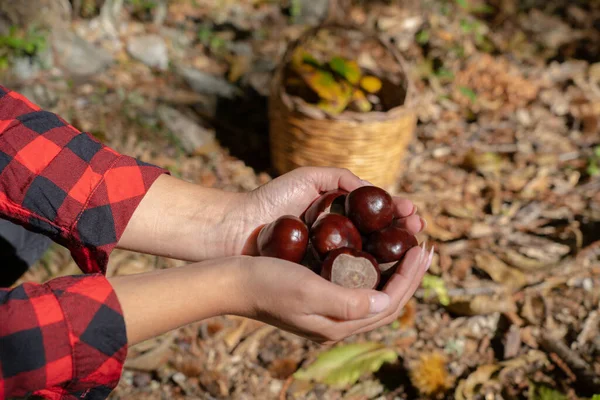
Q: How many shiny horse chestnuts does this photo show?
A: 6